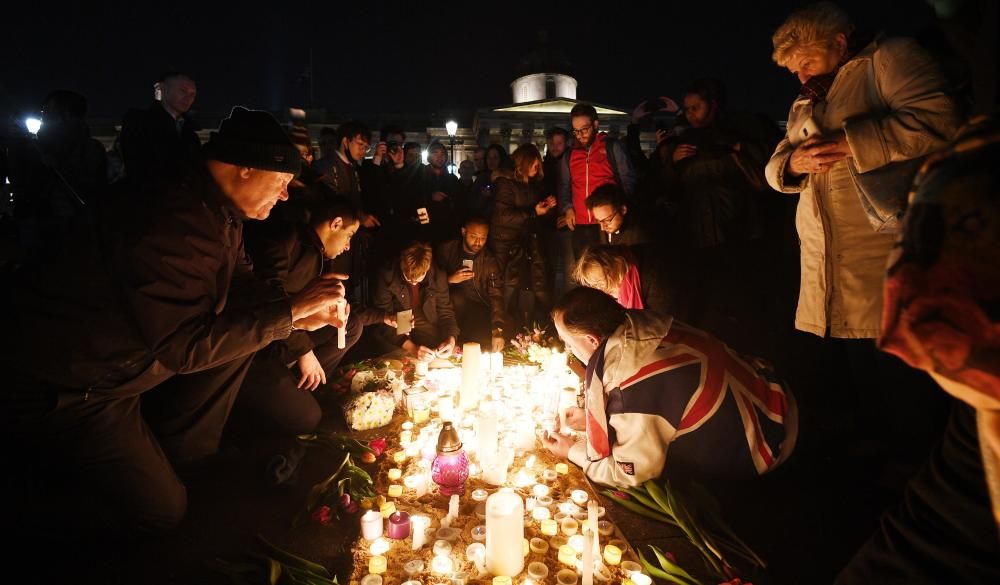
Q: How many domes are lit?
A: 1